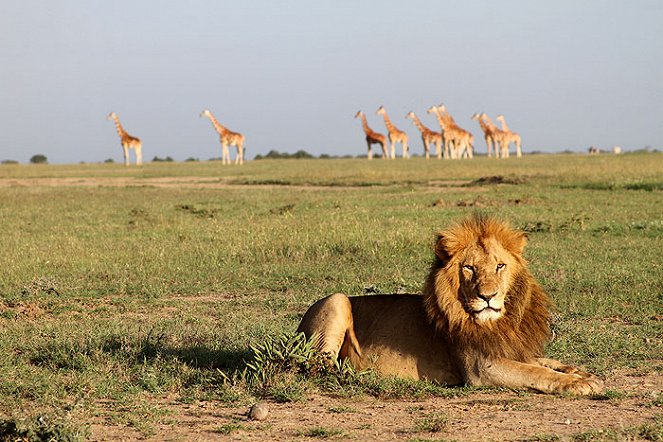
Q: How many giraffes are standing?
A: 10